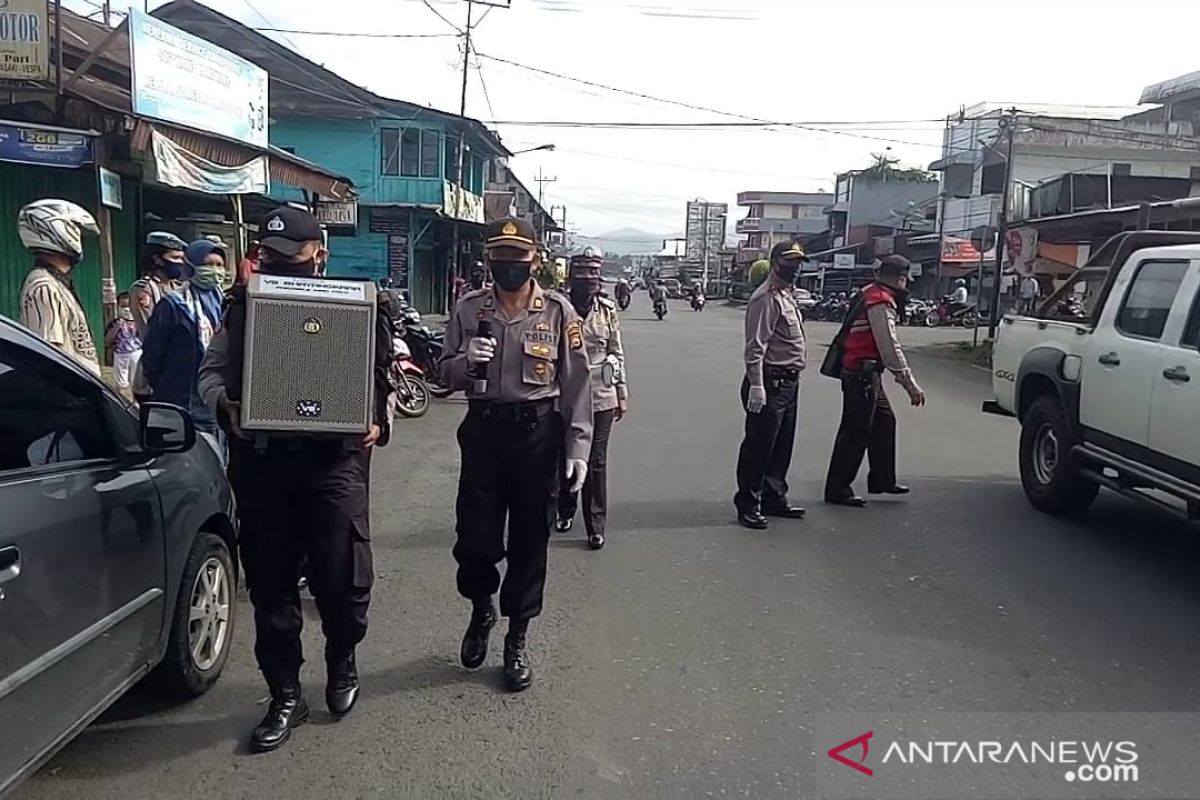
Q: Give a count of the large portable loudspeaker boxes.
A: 1